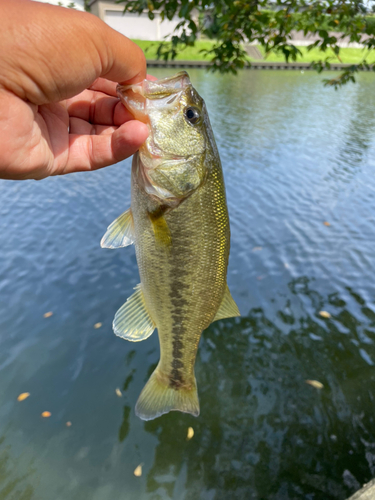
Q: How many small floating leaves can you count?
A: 11